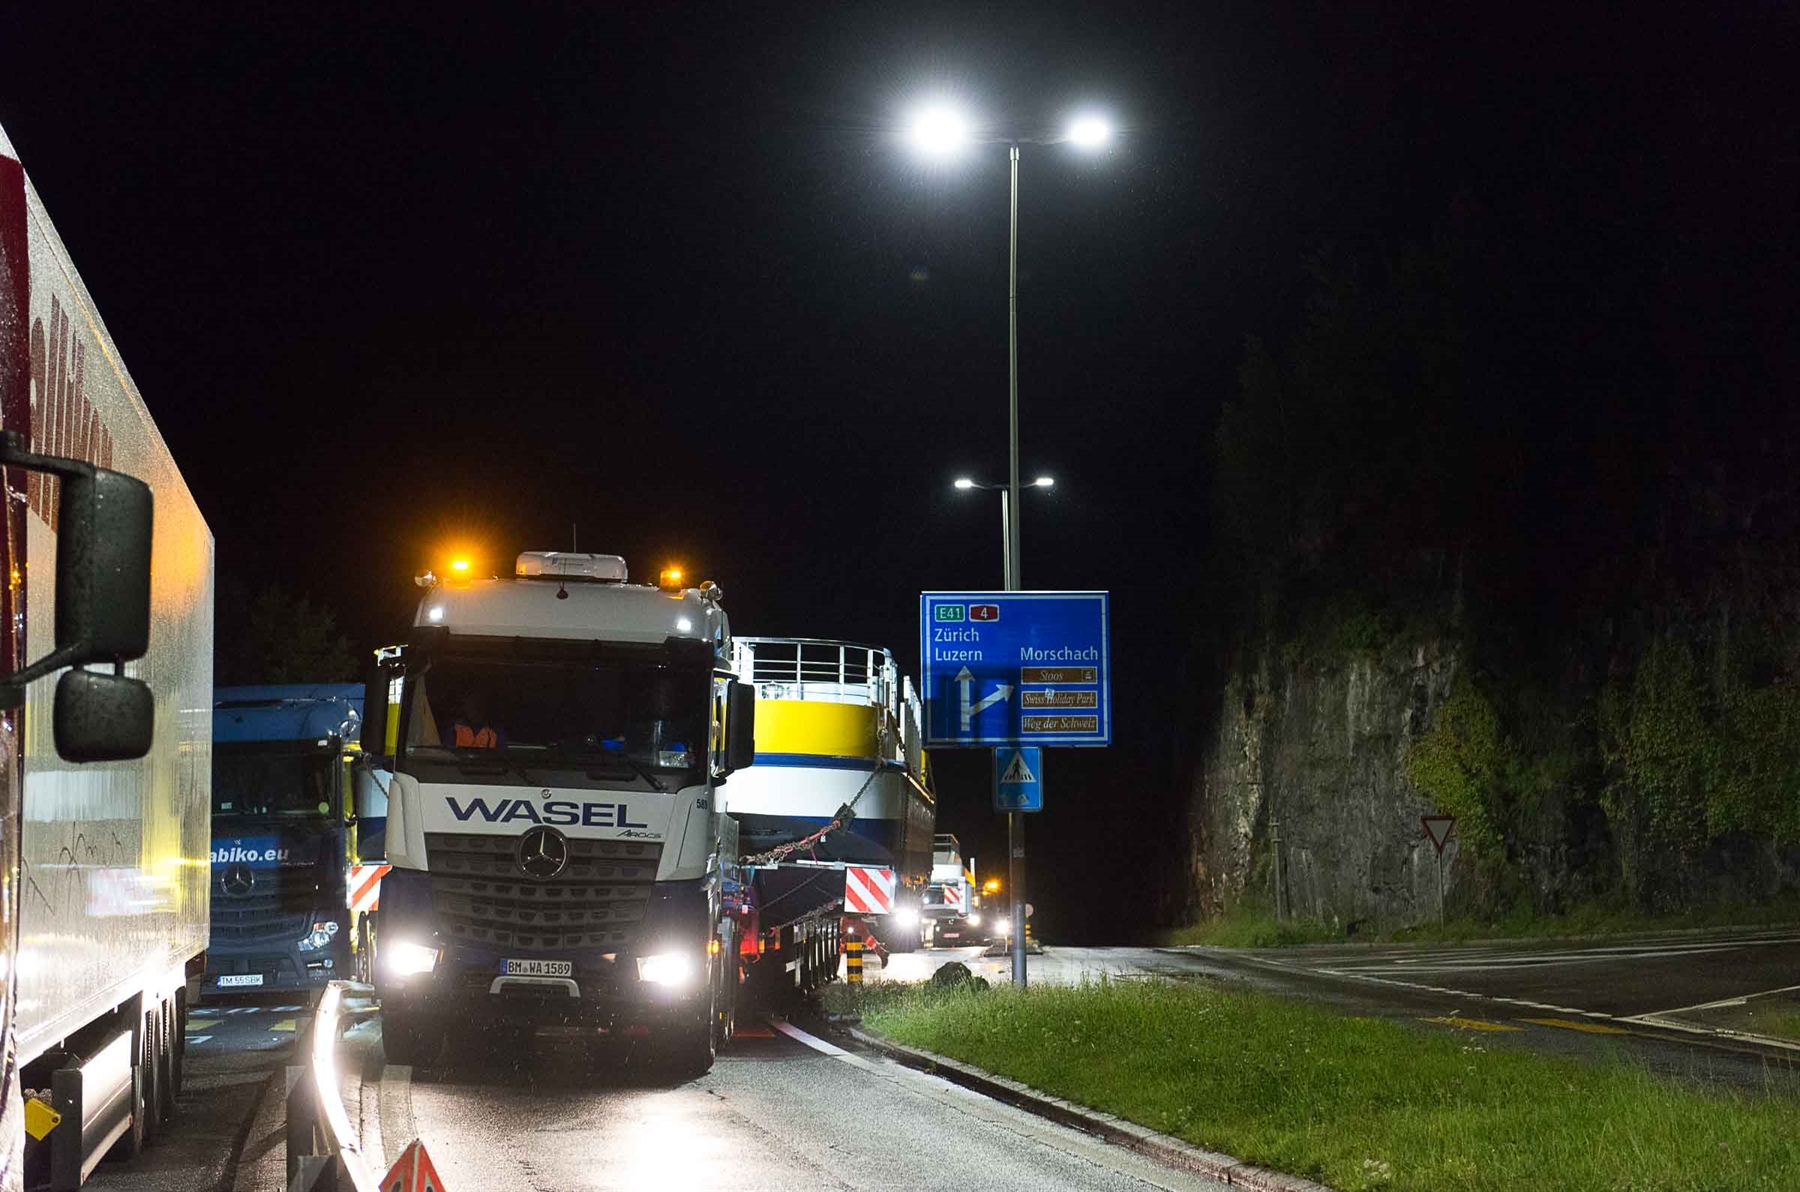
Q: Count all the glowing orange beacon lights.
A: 3